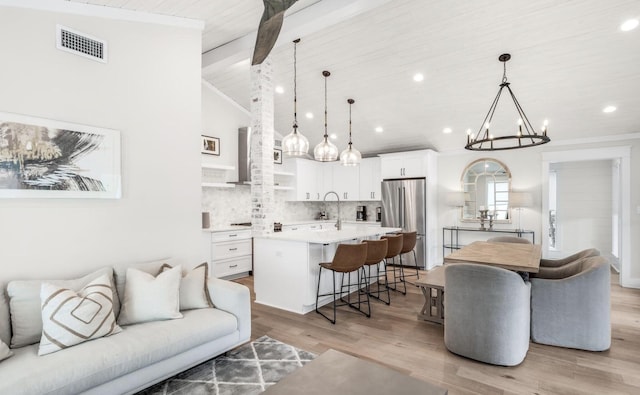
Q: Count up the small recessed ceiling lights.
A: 8